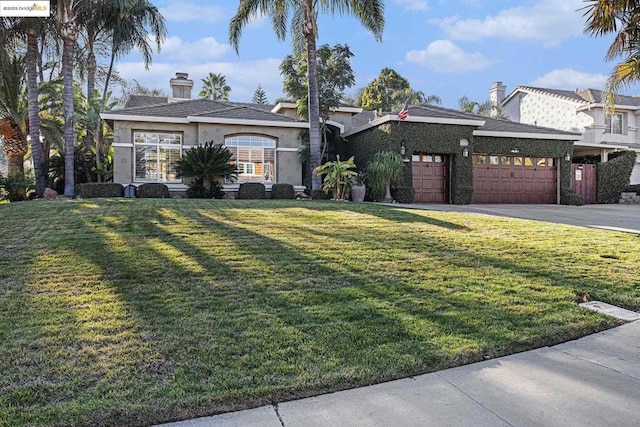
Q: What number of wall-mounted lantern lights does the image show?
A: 3